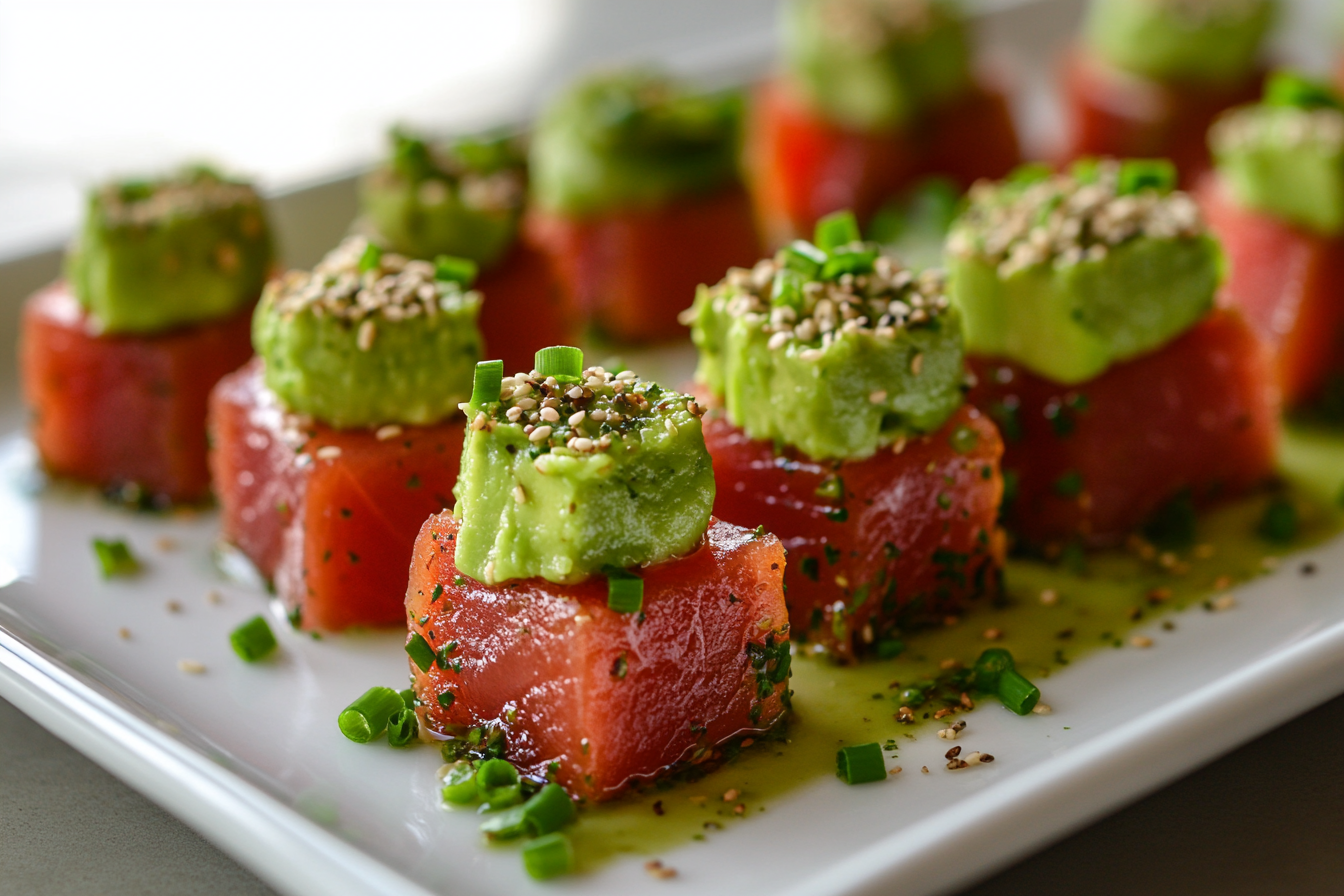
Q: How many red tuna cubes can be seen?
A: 10